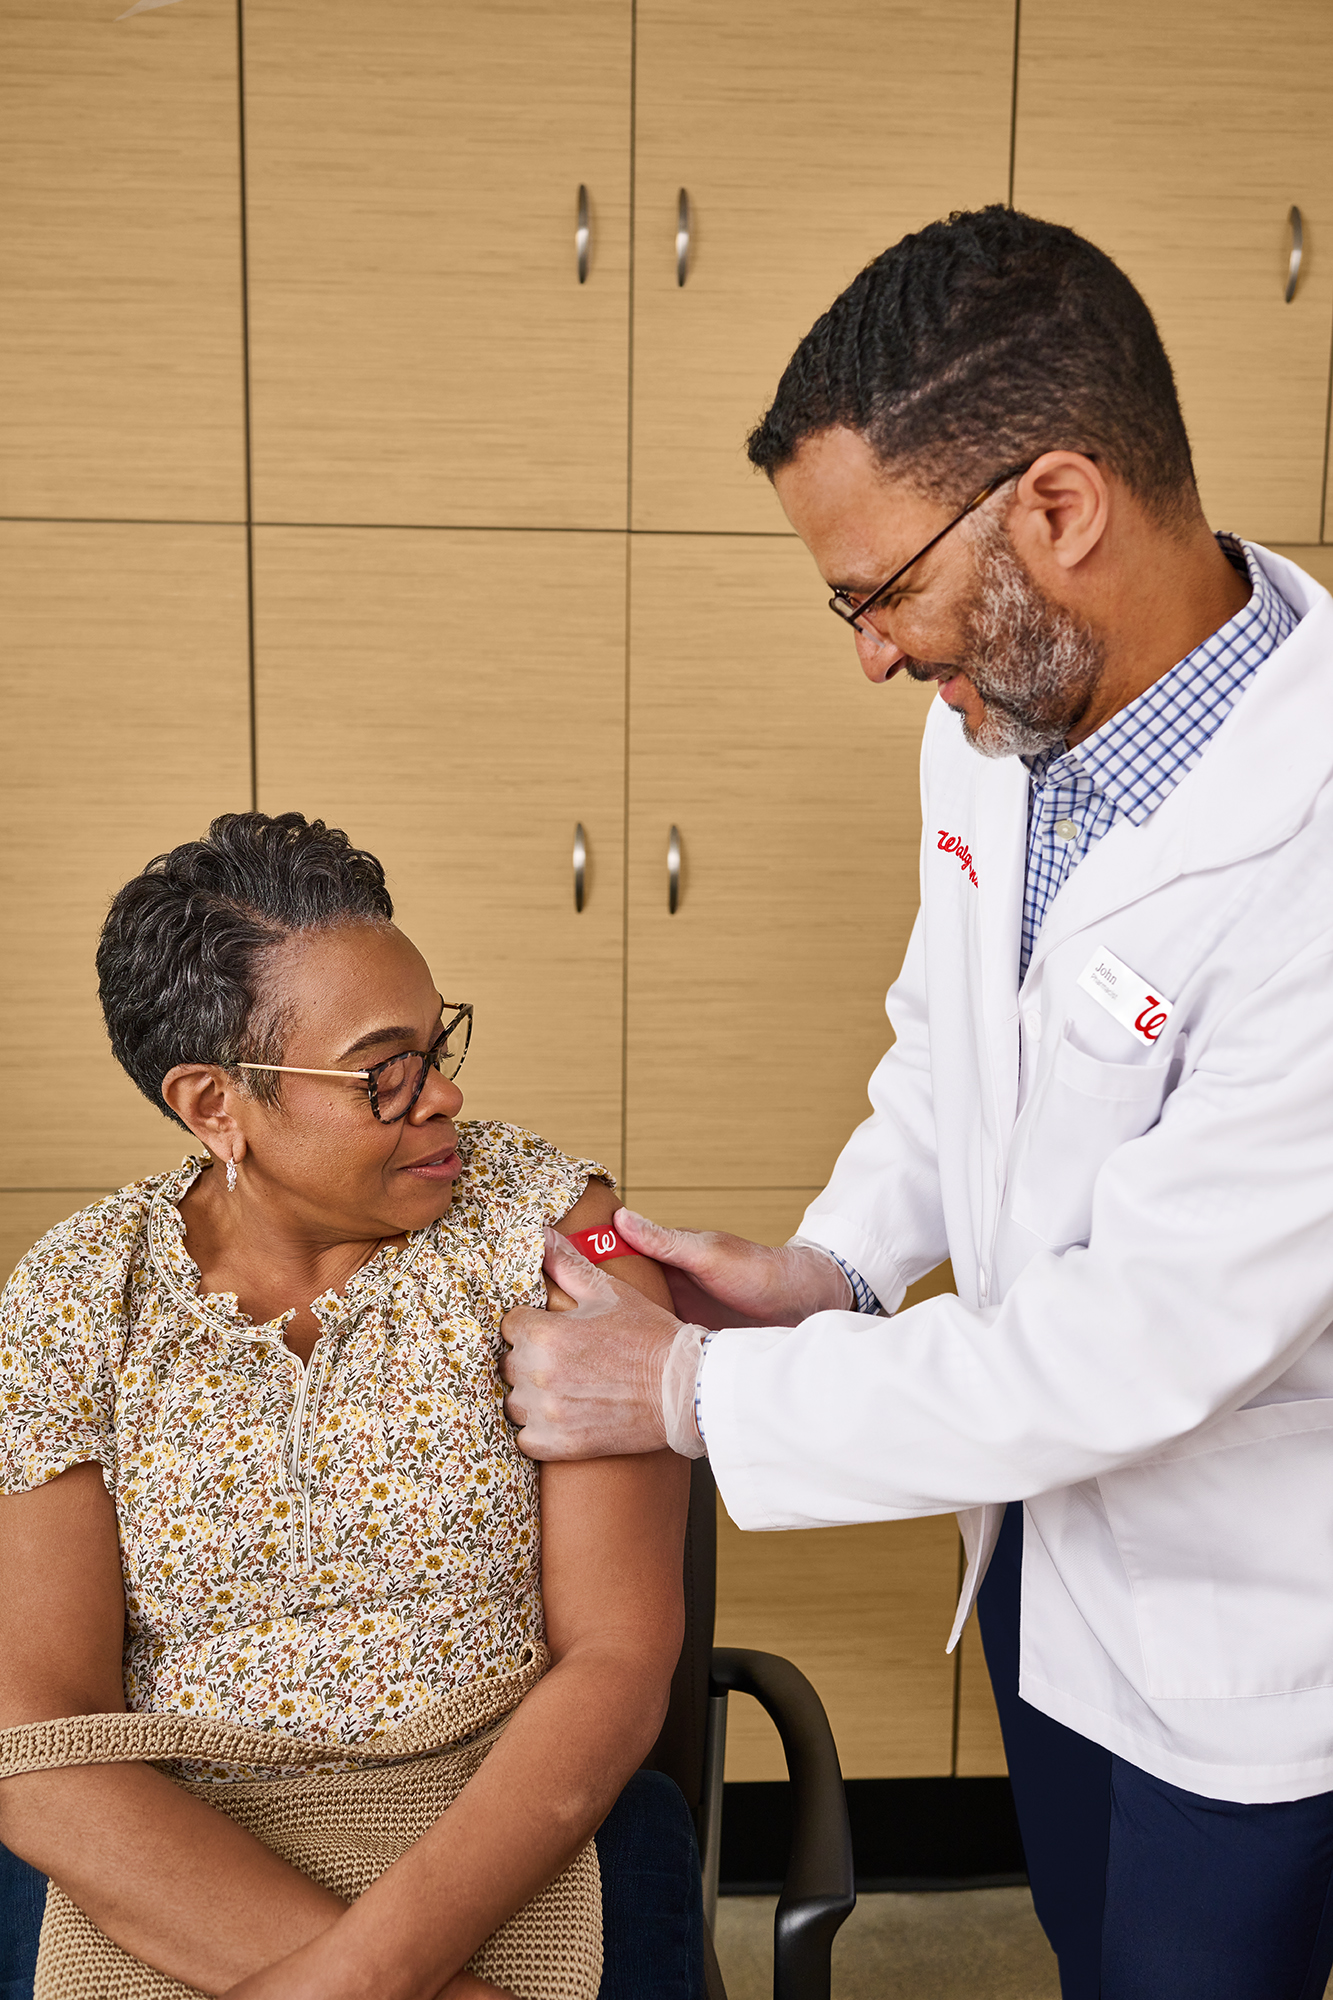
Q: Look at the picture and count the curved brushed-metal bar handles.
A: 5